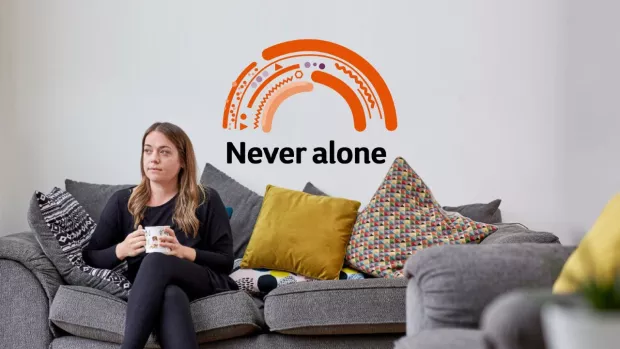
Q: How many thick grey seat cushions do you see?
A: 2